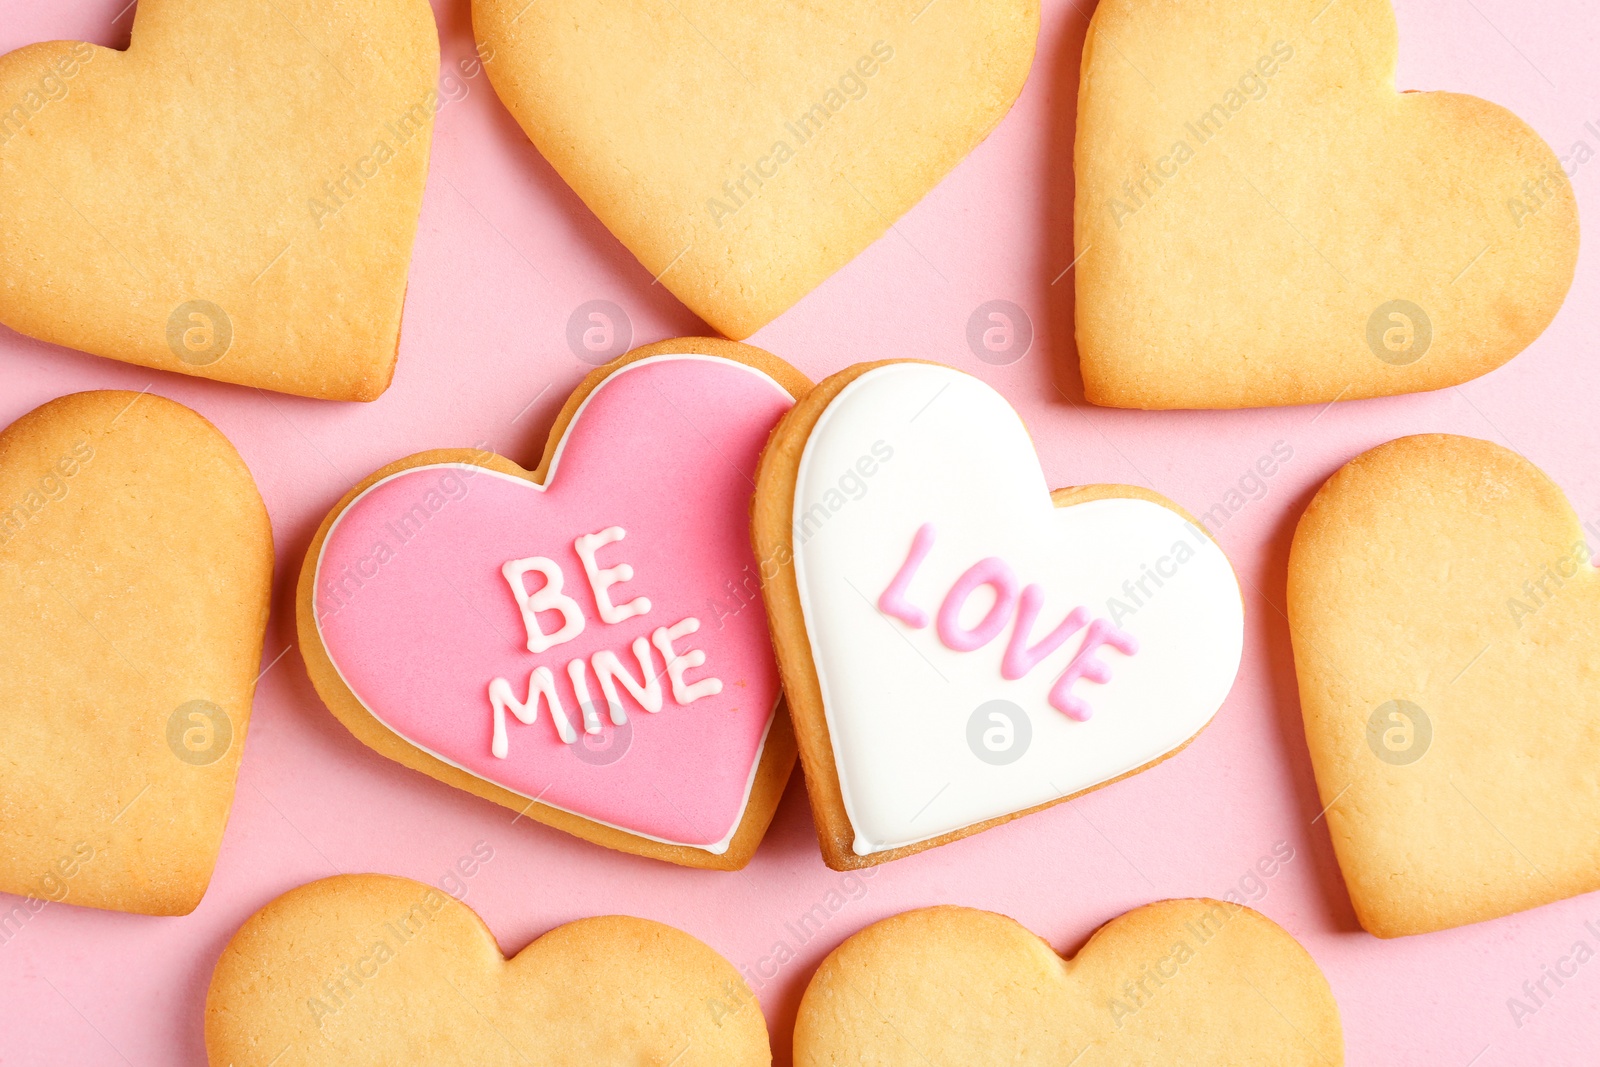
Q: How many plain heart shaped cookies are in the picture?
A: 7